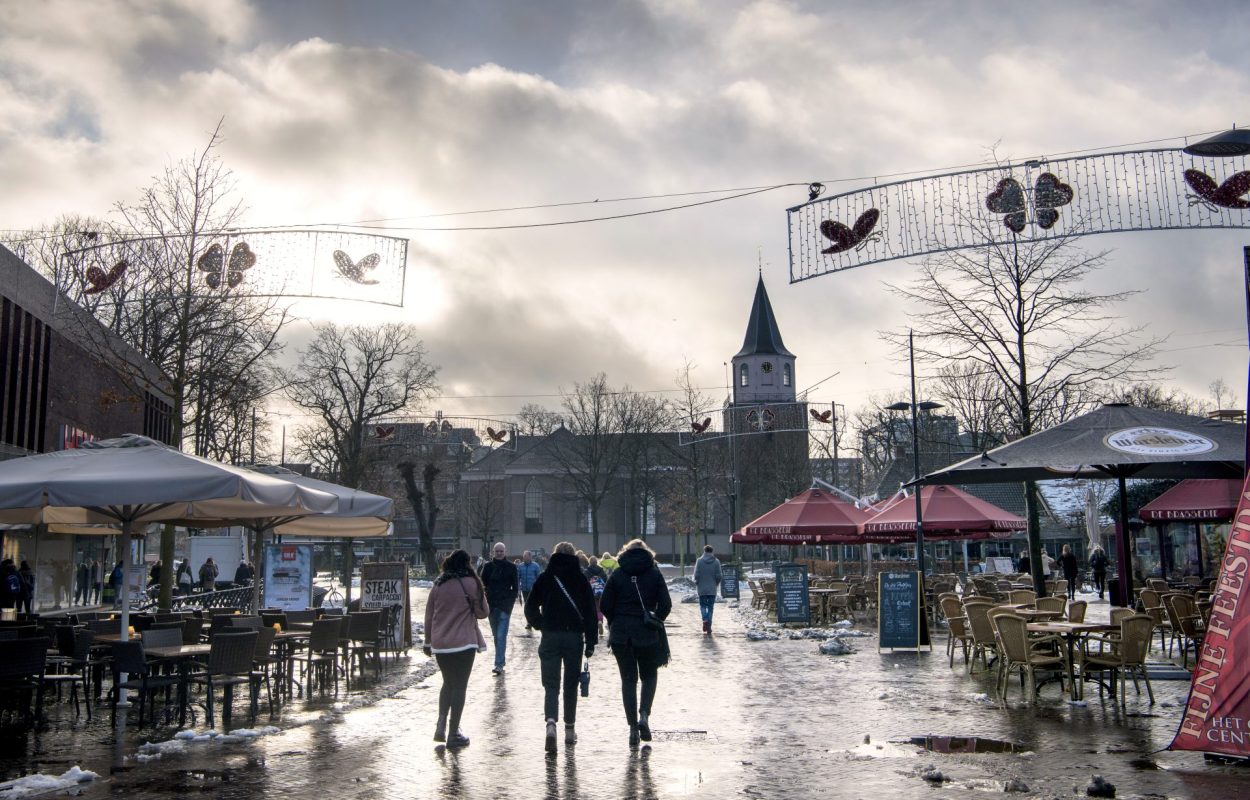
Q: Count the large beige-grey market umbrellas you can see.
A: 2